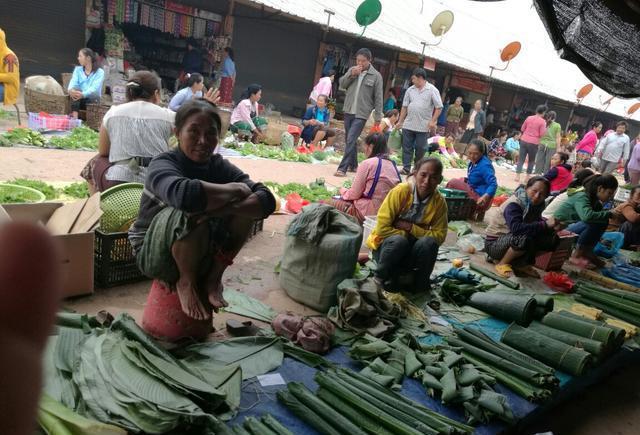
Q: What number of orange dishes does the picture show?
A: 3